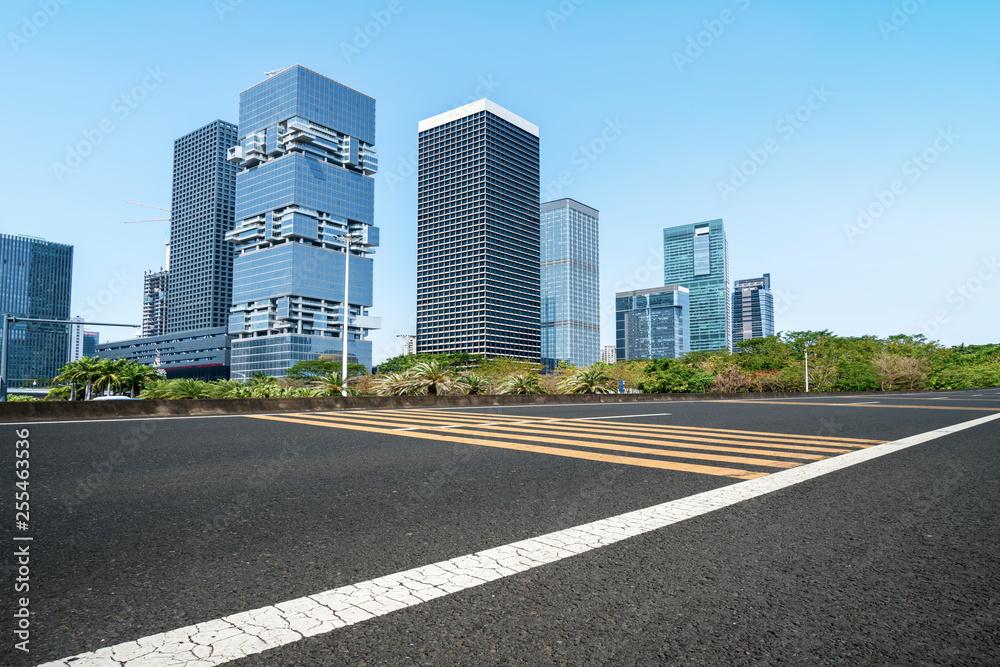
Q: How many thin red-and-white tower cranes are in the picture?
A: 2